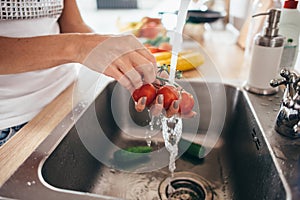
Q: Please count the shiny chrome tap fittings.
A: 1